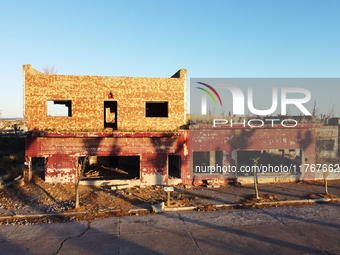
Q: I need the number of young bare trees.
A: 3